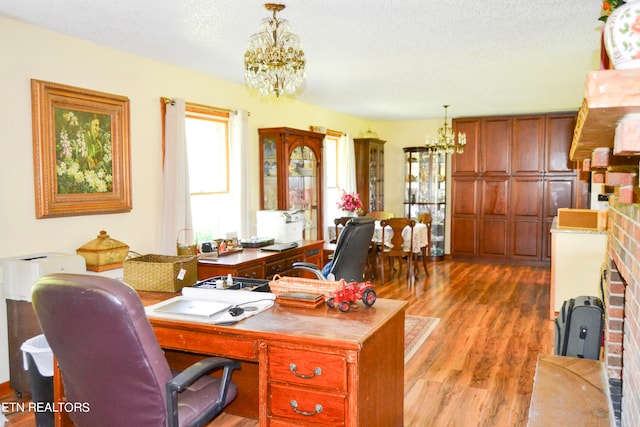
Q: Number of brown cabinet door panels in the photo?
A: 12